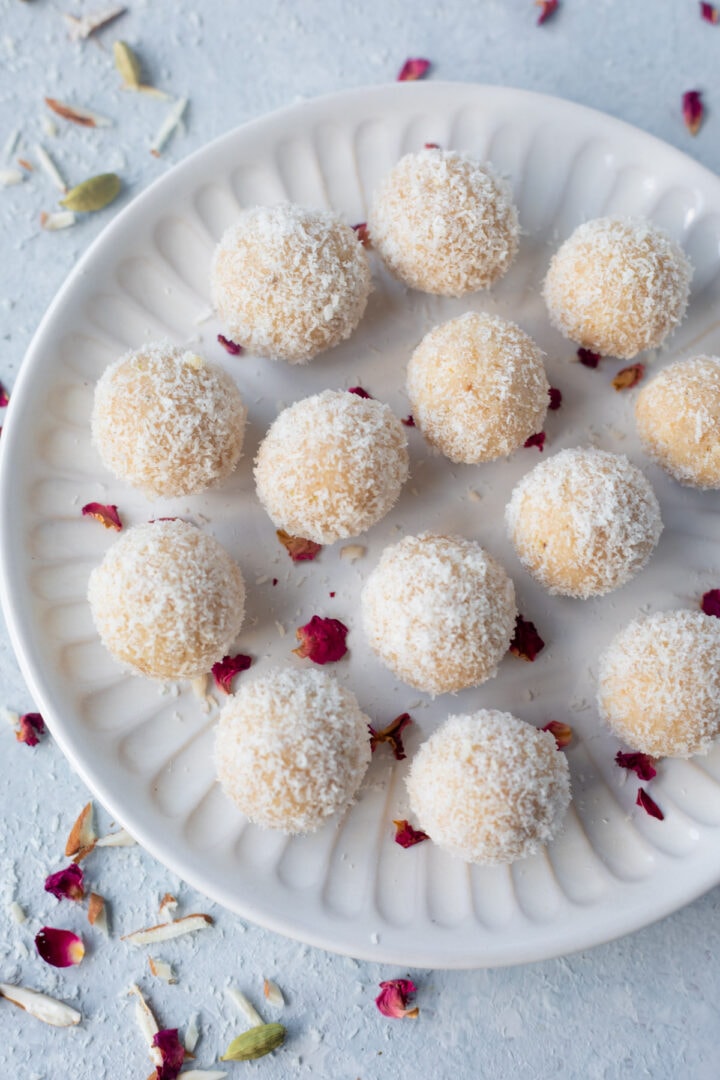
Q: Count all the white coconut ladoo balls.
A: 13